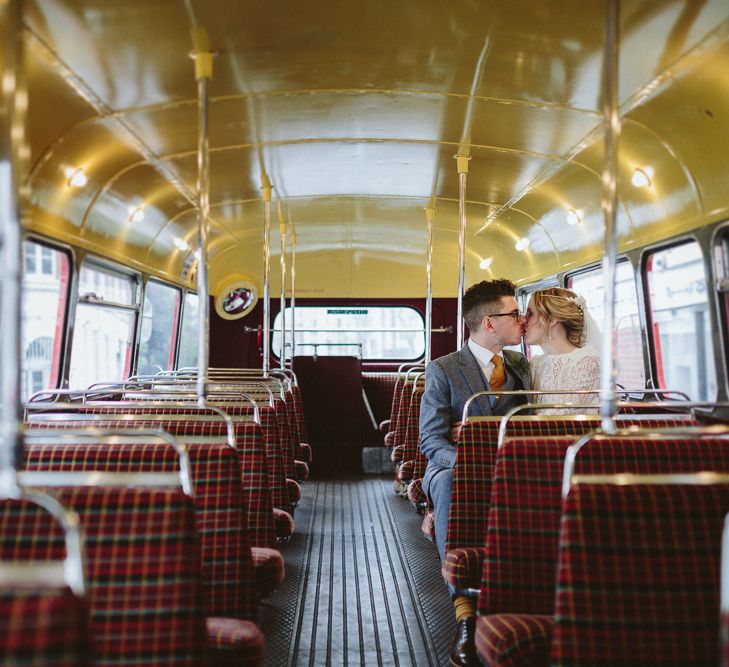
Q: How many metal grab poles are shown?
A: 8